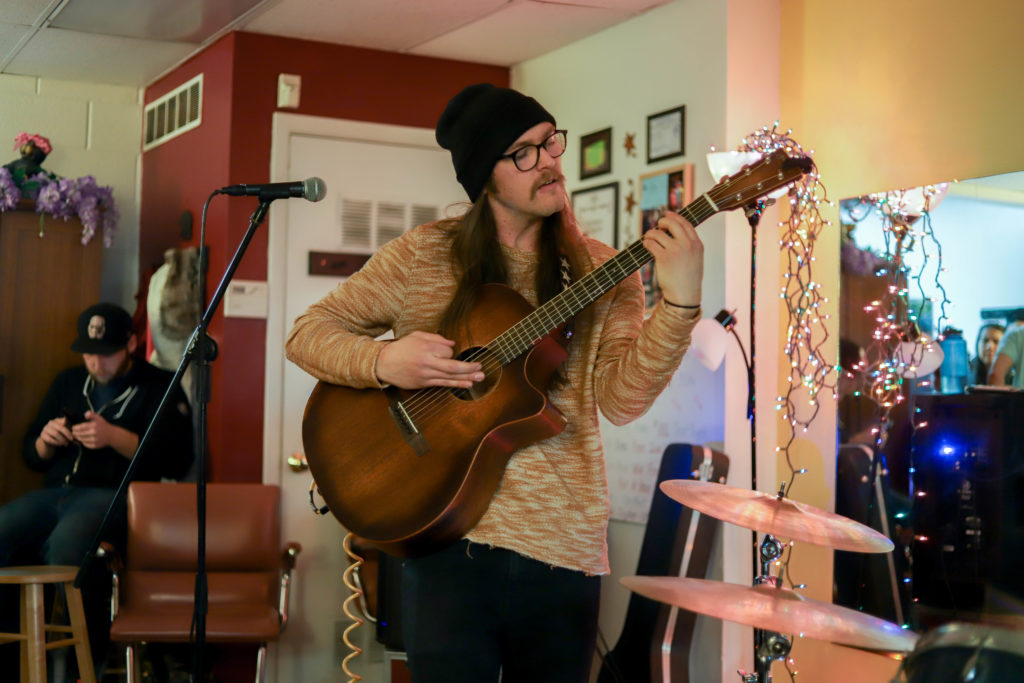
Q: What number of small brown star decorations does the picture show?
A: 2